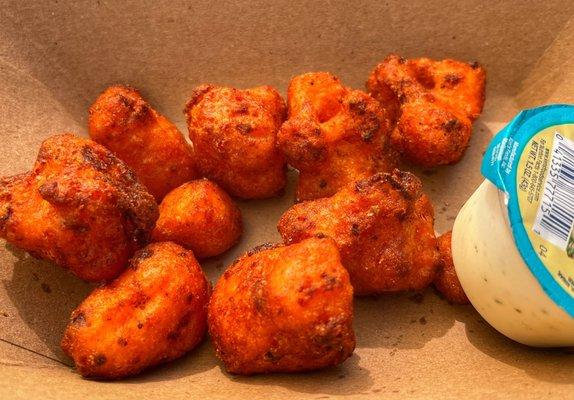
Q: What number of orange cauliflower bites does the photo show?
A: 10